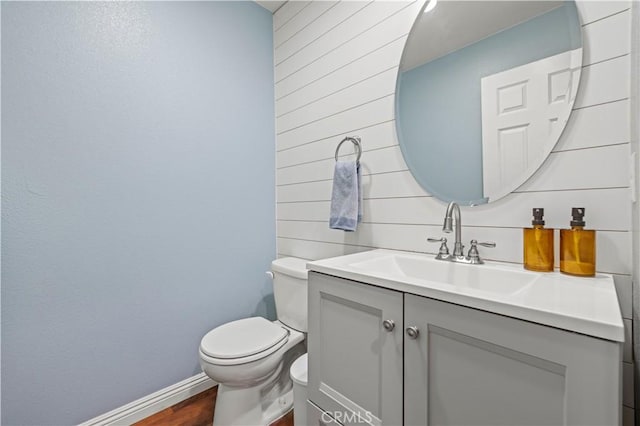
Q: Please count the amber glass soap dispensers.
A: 2